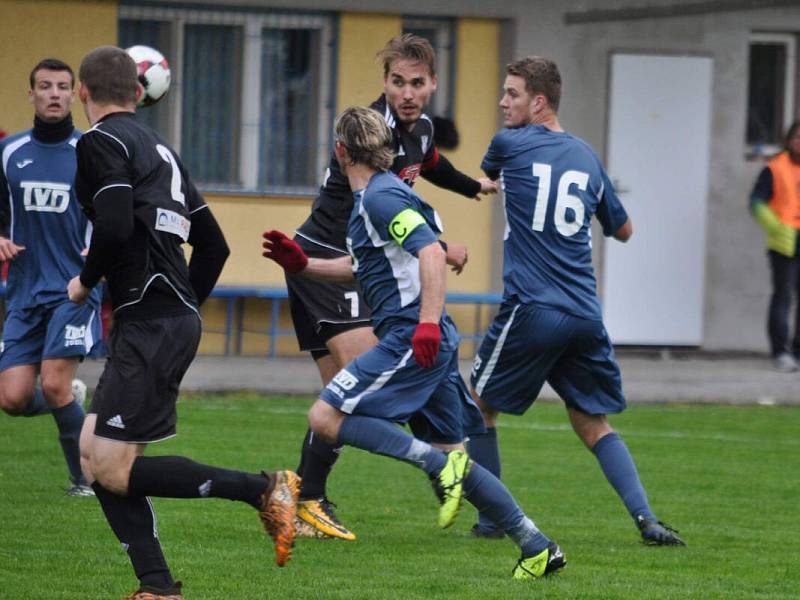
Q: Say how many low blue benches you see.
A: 1